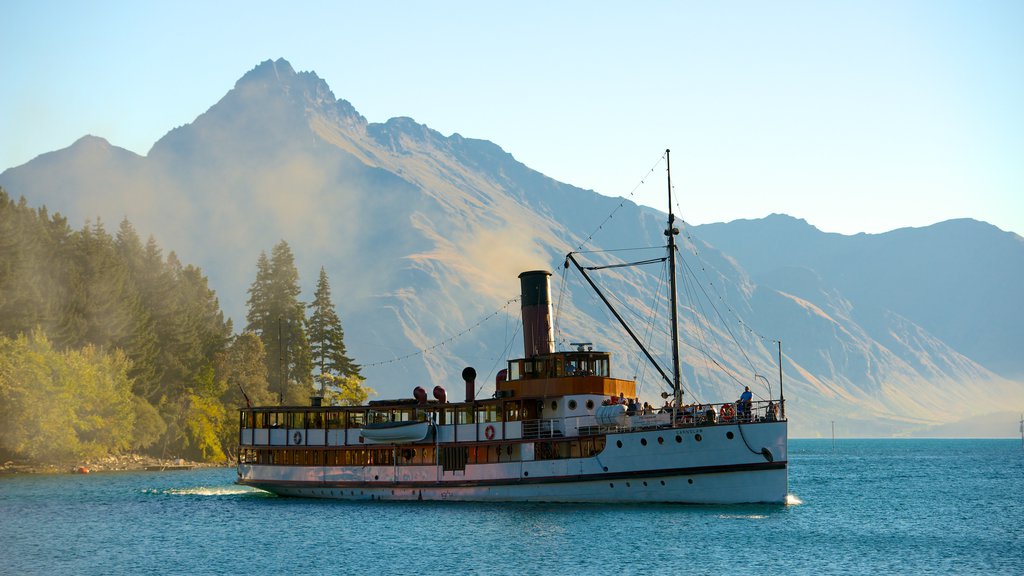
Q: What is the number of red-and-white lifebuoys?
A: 3